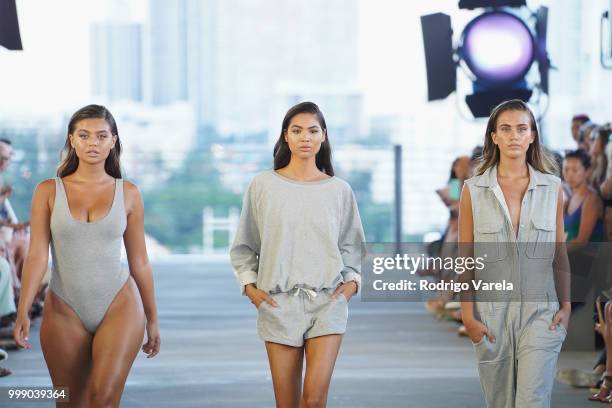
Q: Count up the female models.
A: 3